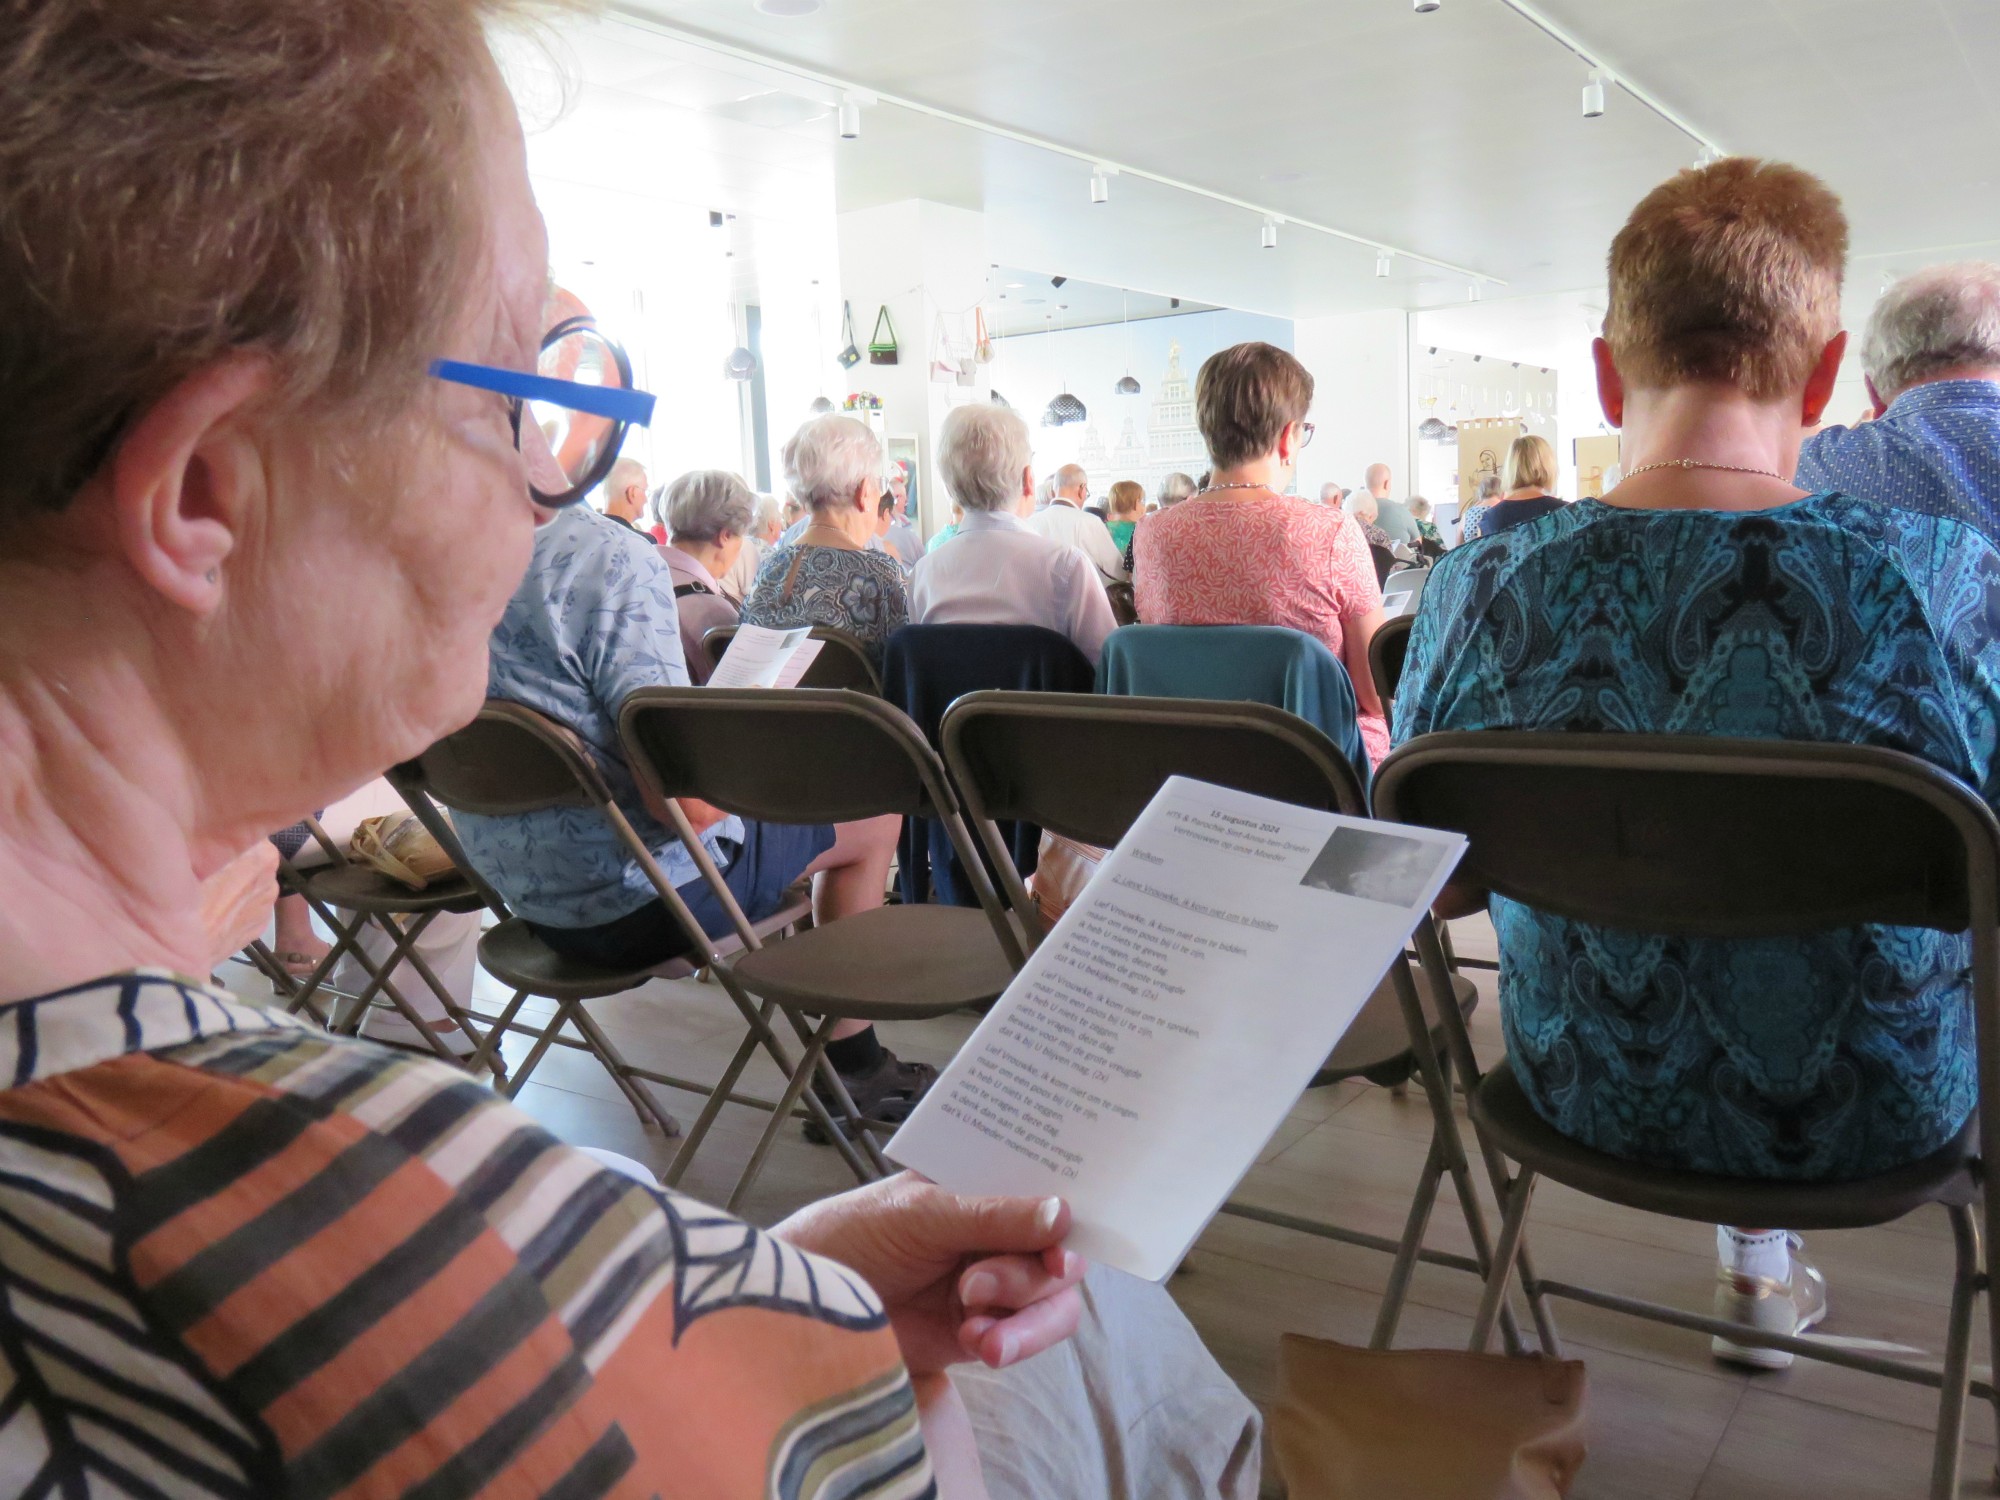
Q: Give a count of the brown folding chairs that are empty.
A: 2